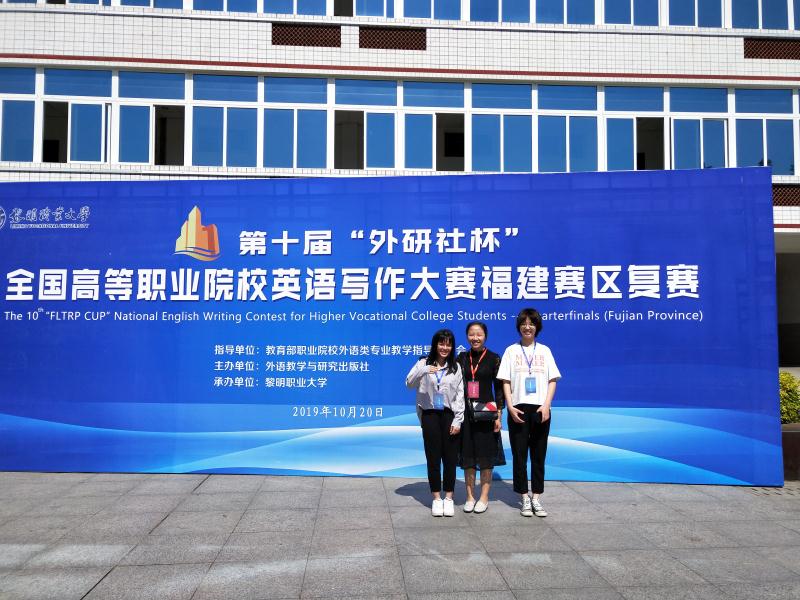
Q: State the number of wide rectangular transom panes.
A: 12